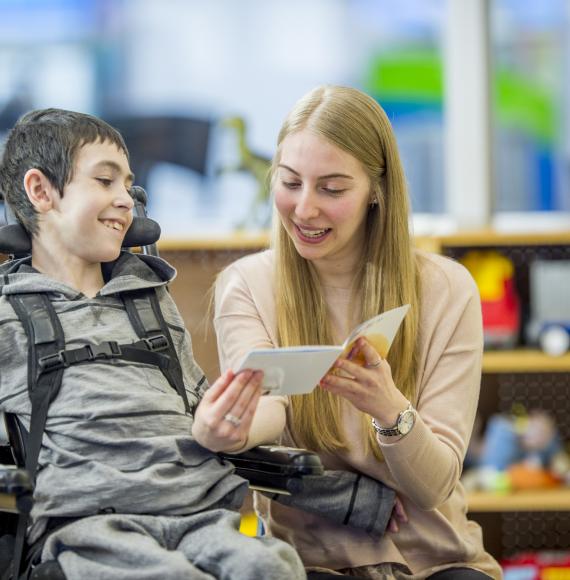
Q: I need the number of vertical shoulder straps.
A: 2